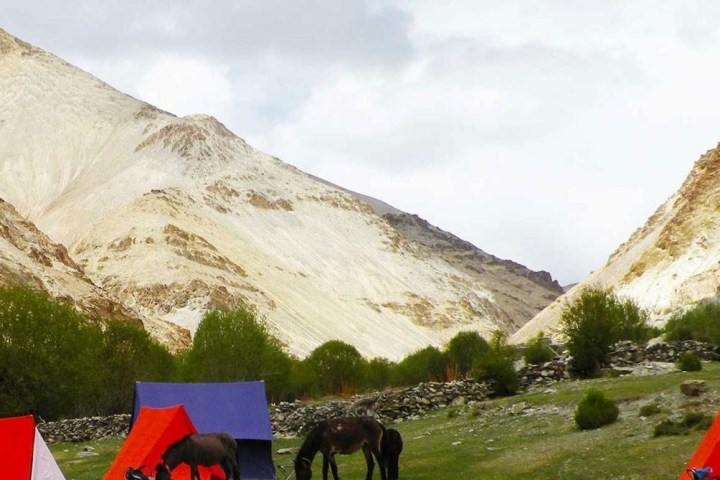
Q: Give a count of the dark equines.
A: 3